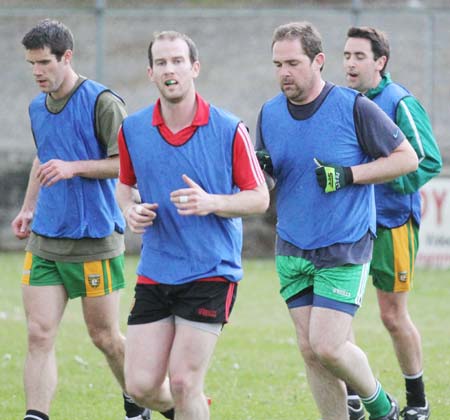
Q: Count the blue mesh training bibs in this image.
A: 4